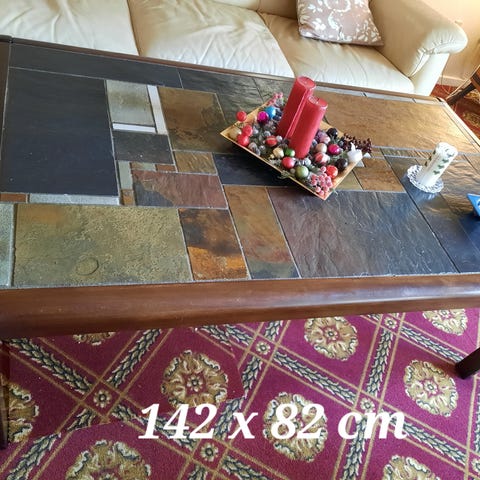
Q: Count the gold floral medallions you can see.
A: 9